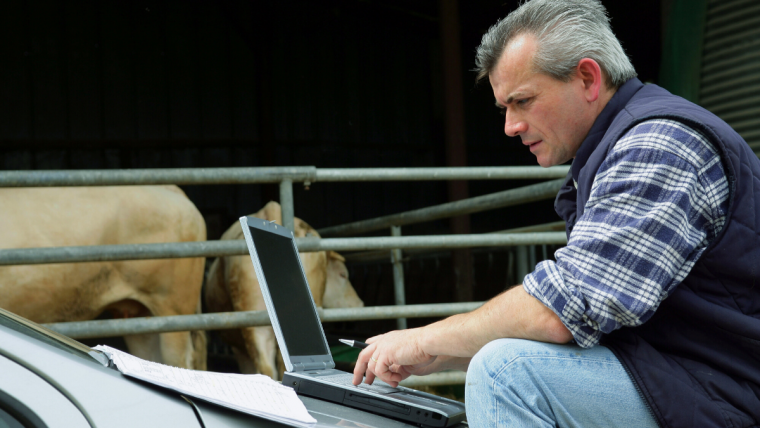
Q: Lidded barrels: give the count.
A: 0